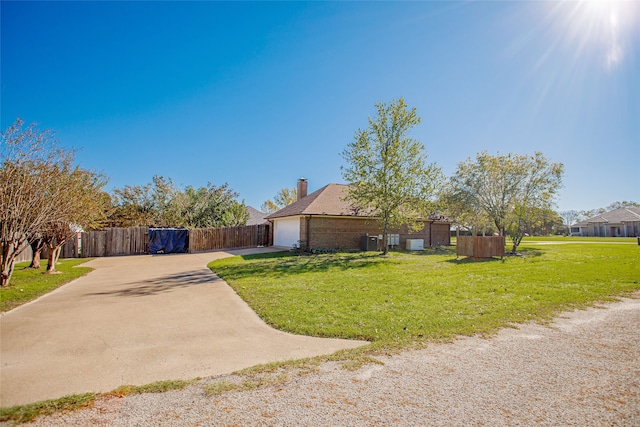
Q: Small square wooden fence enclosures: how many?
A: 1